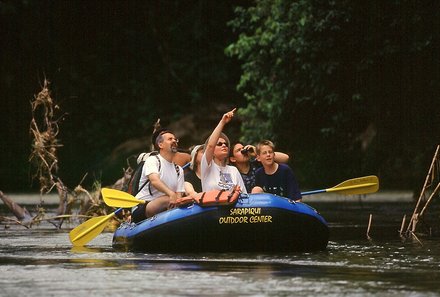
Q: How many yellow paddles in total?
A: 3